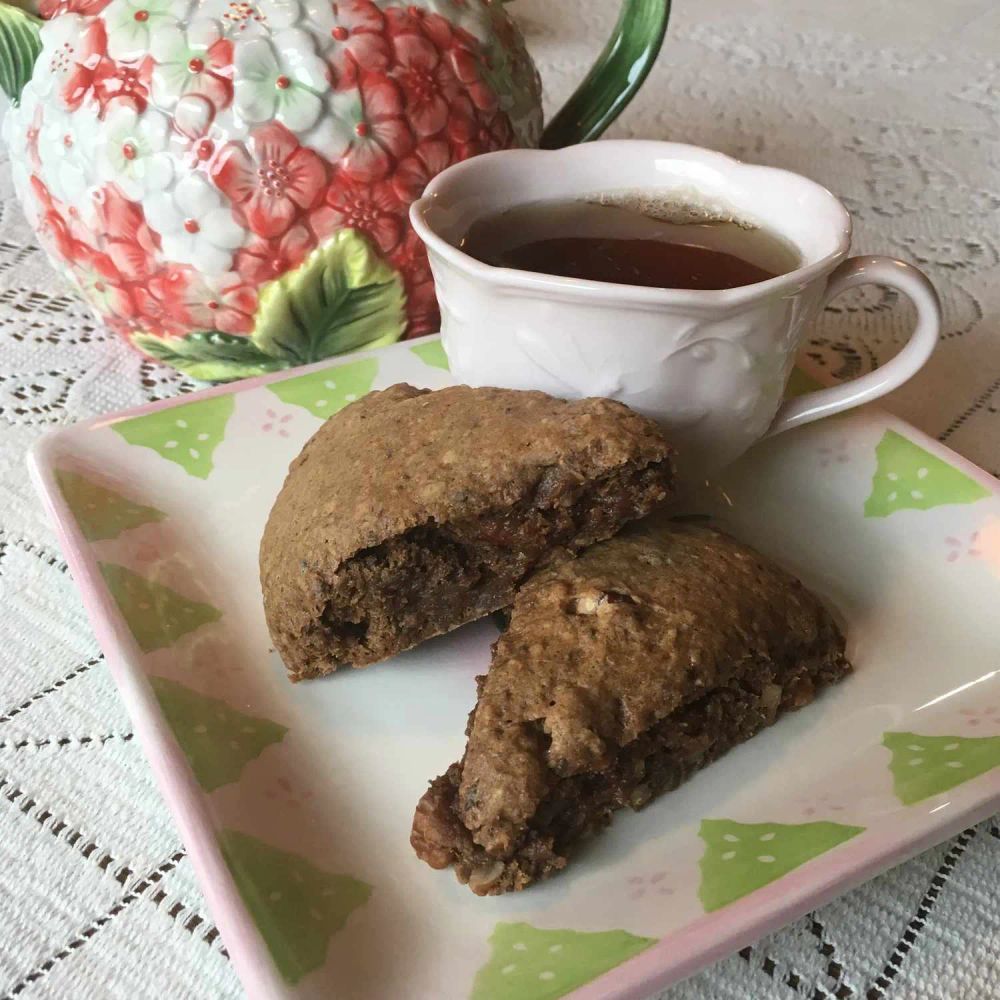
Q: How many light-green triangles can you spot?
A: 12